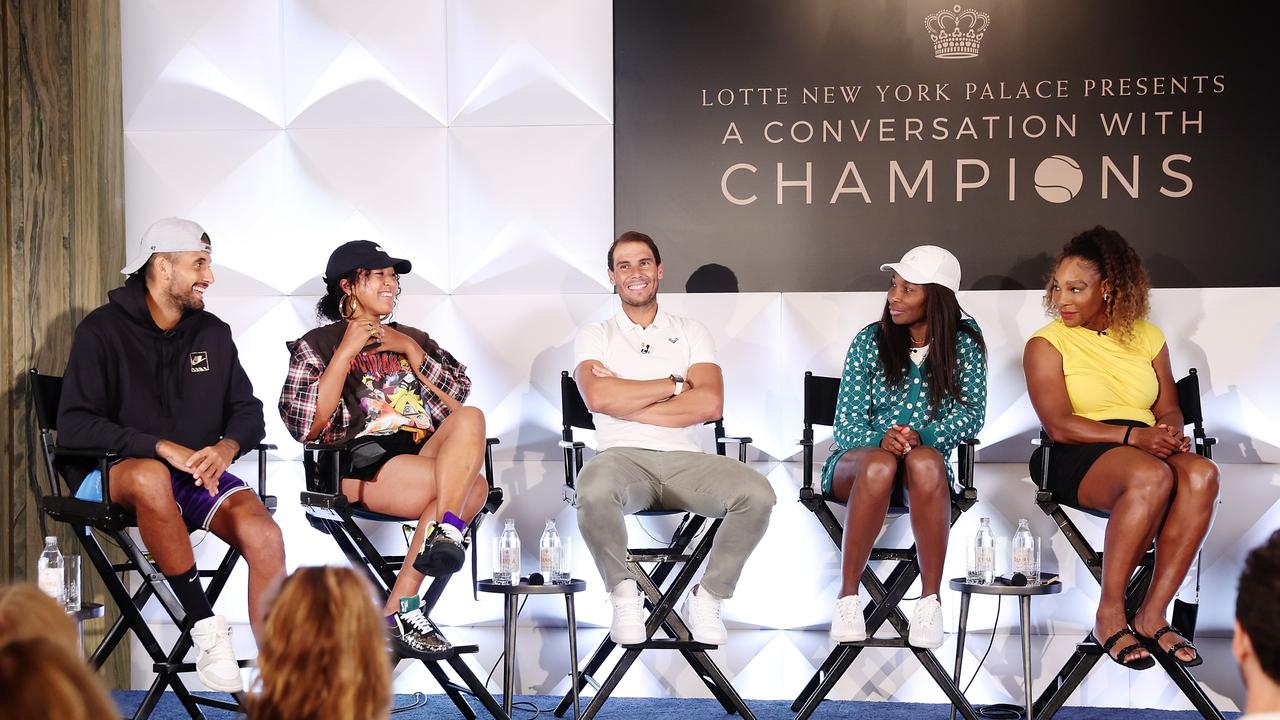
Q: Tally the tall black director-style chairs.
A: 5